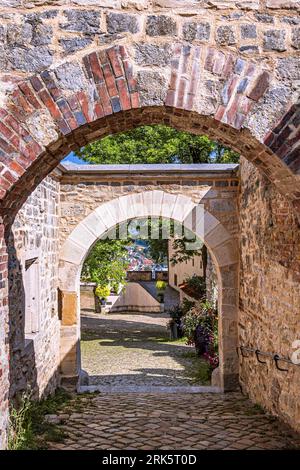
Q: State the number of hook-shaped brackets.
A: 3